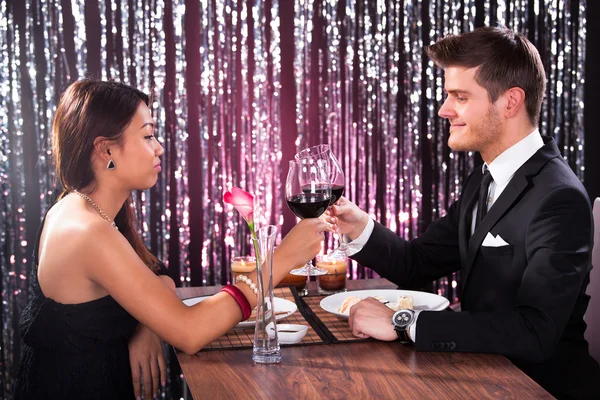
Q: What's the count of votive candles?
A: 3